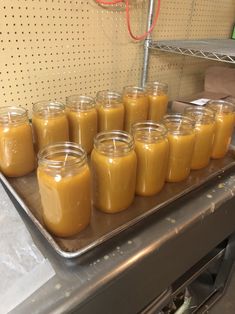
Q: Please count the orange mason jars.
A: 12